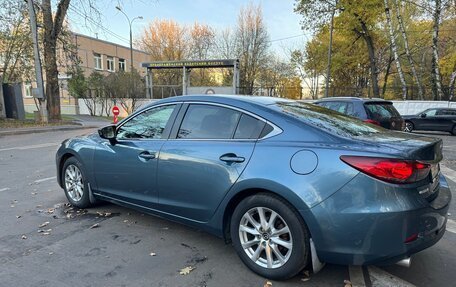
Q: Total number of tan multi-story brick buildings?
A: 1